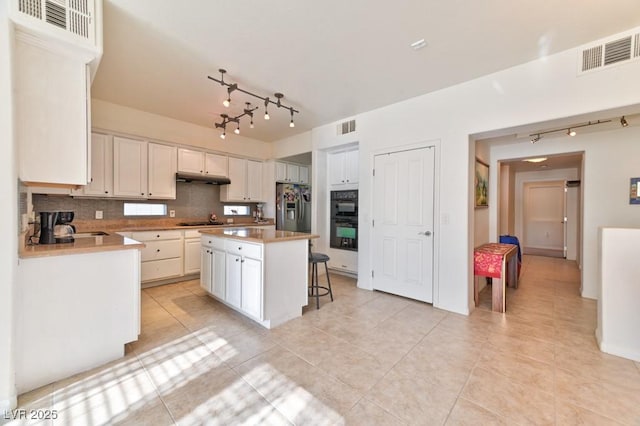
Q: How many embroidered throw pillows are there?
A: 0